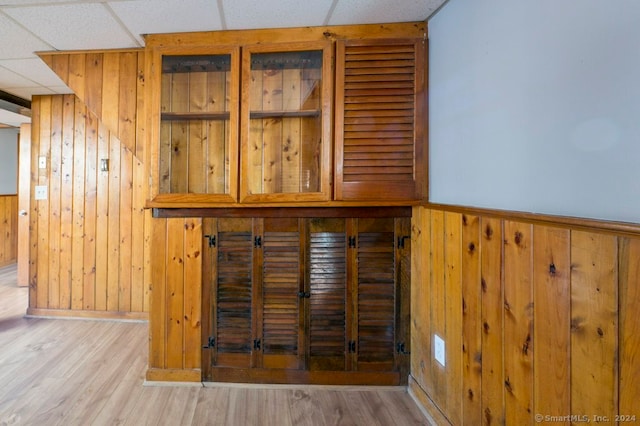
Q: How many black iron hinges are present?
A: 8